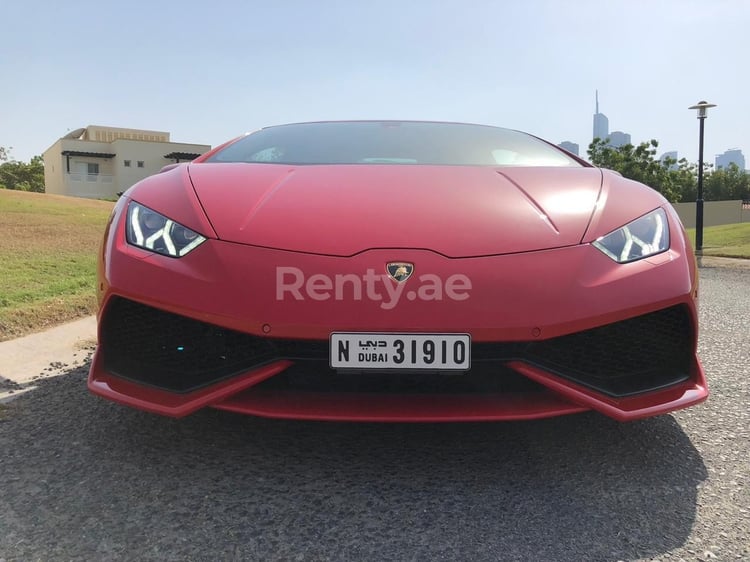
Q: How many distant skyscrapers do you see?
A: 5